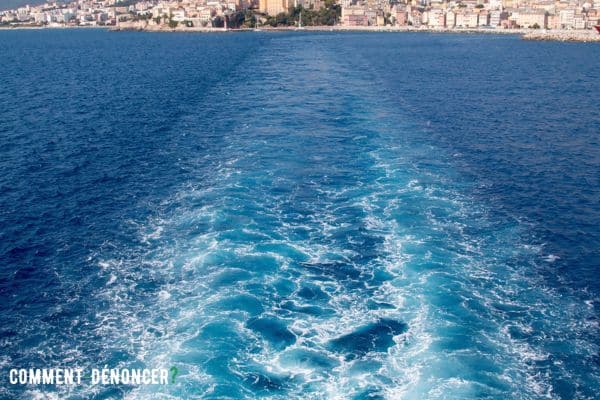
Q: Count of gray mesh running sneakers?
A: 0